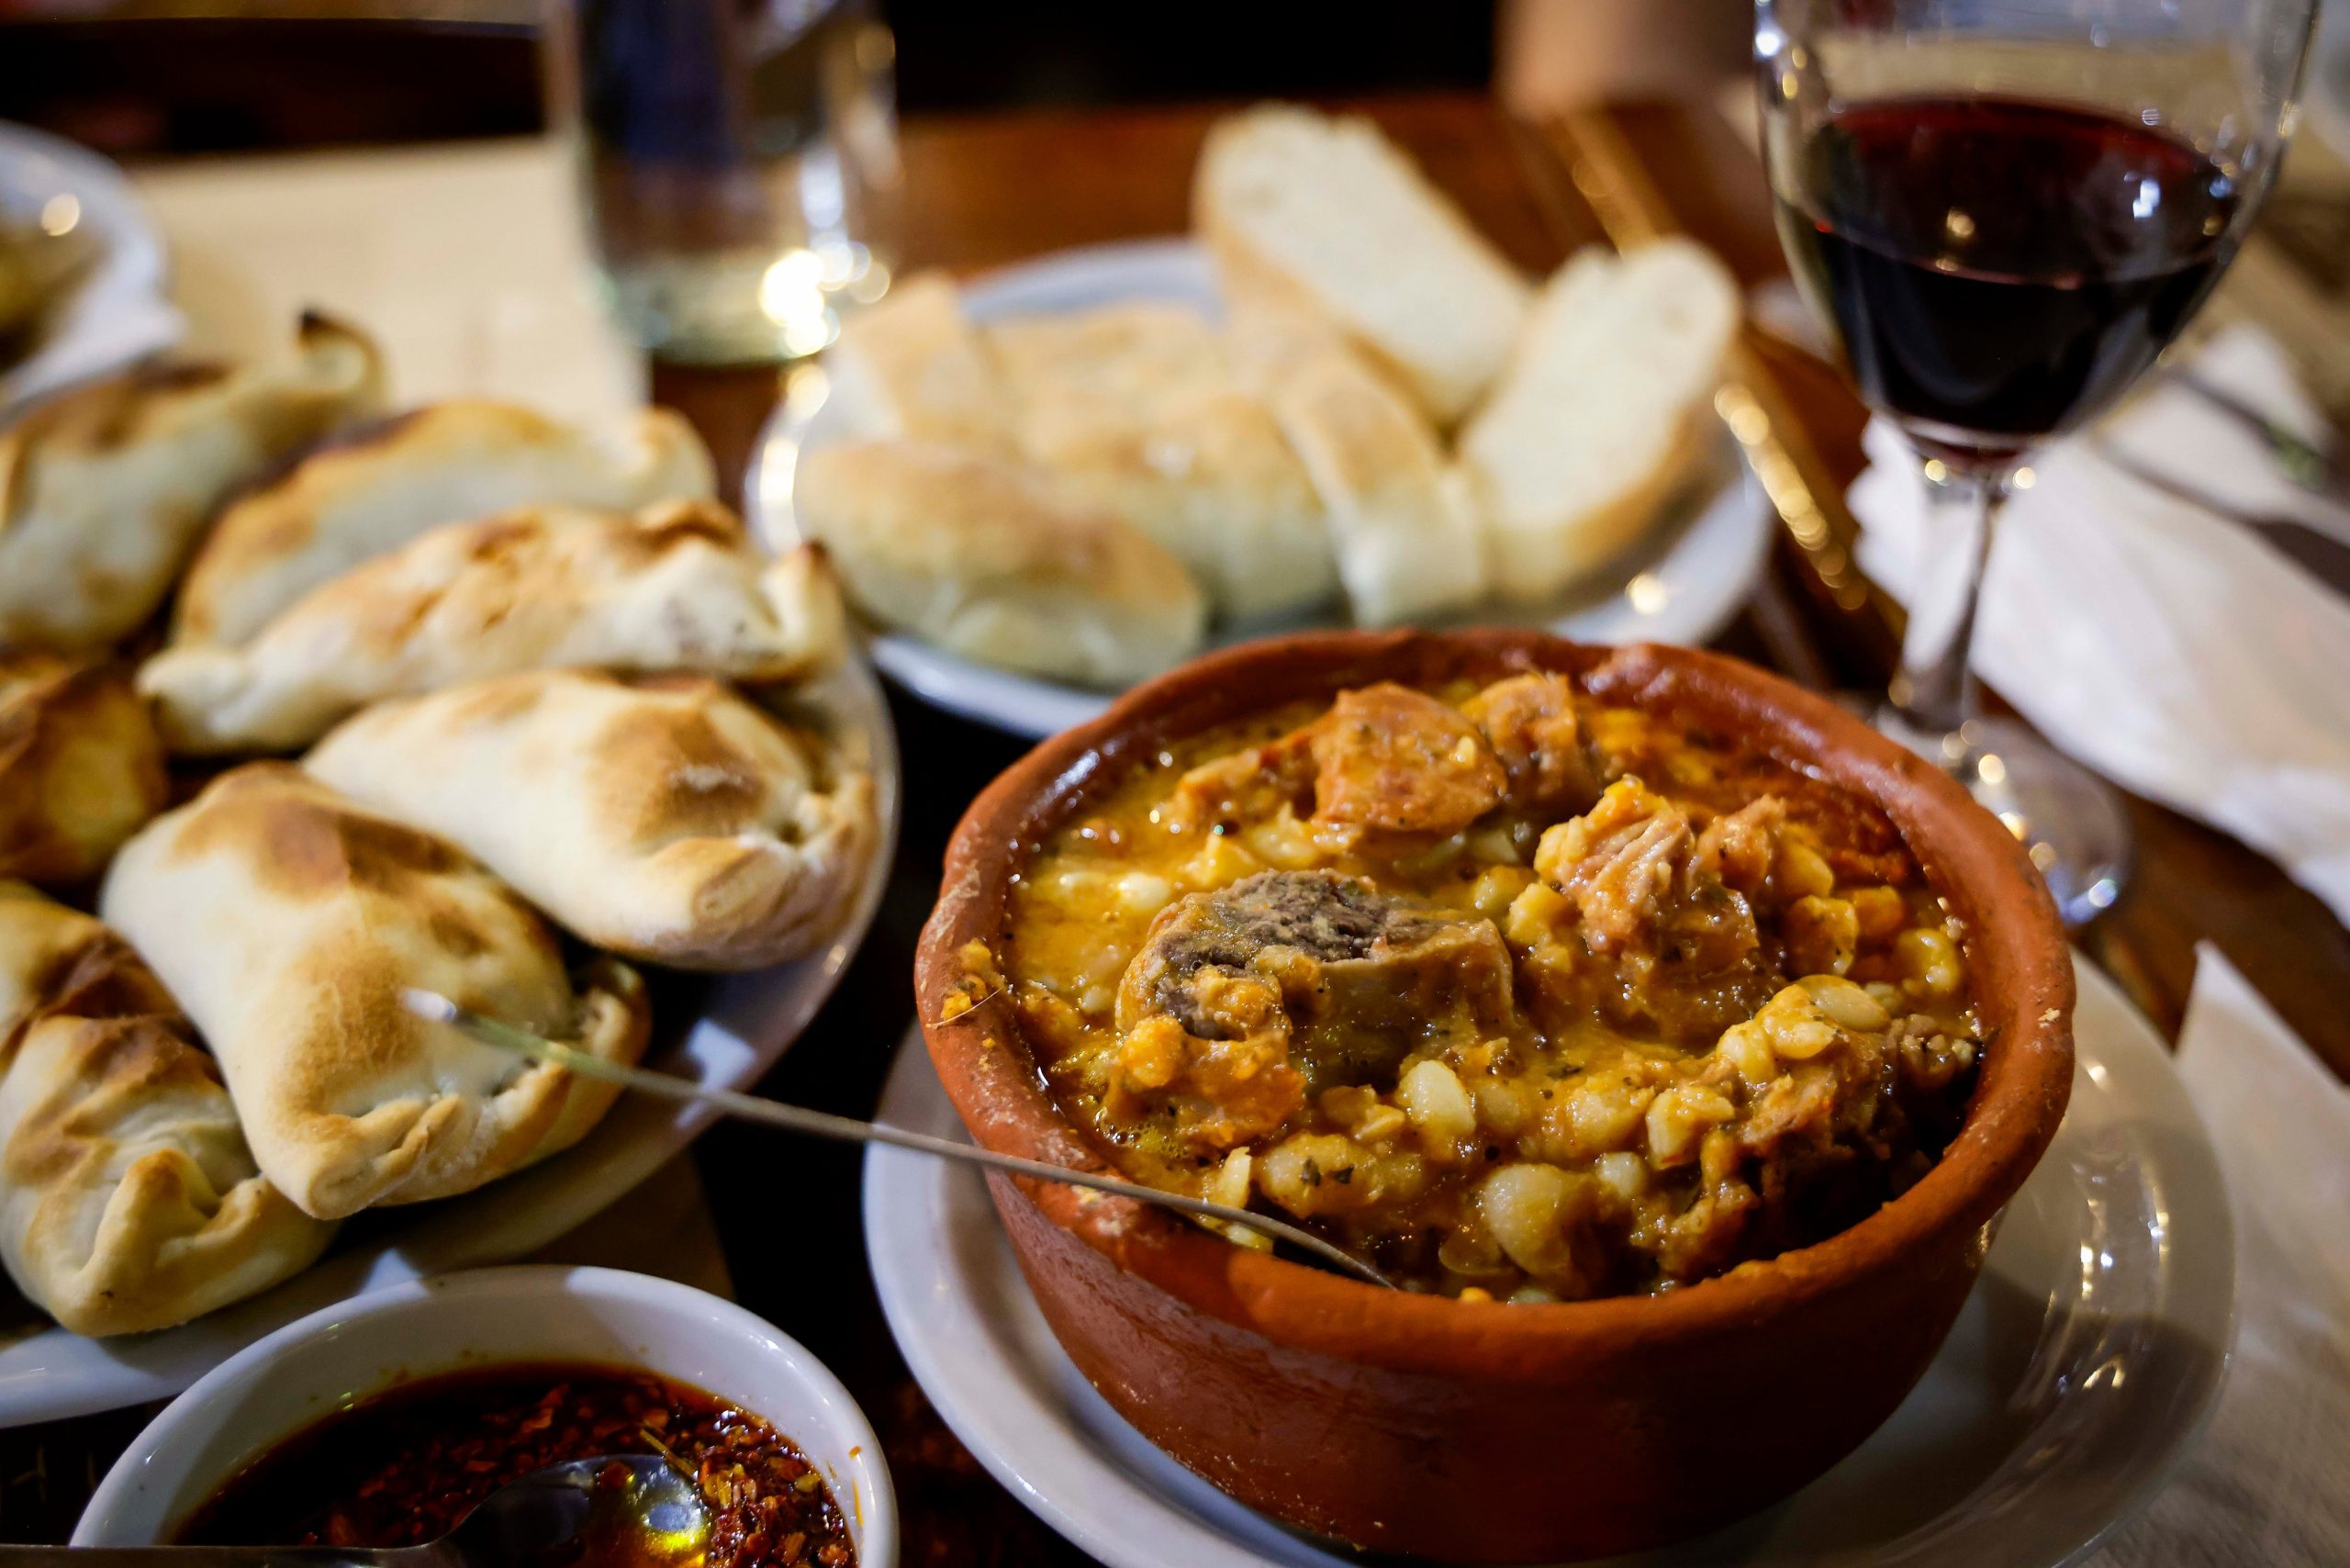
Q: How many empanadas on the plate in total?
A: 8